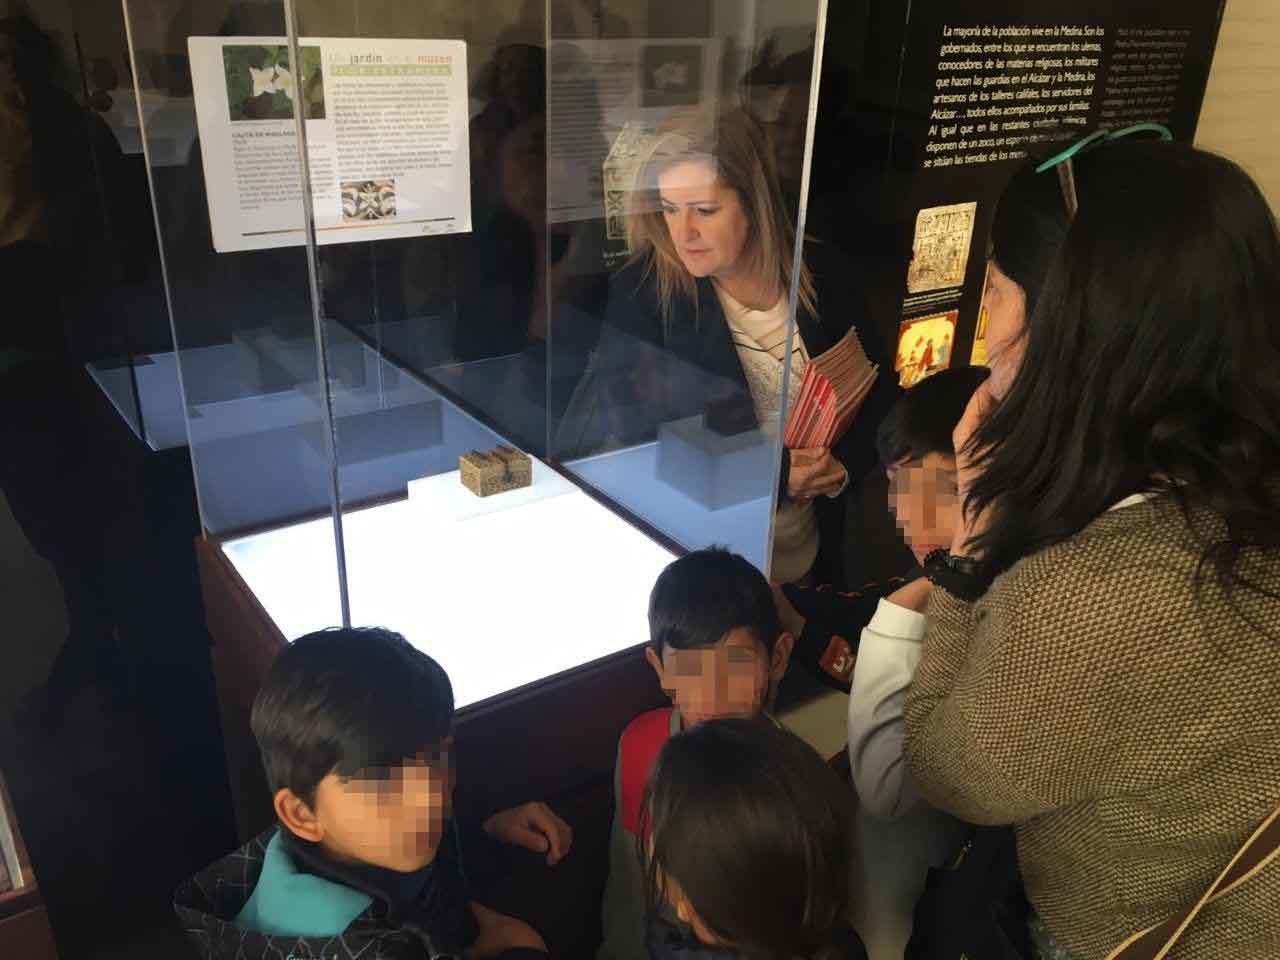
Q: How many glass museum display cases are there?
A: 1